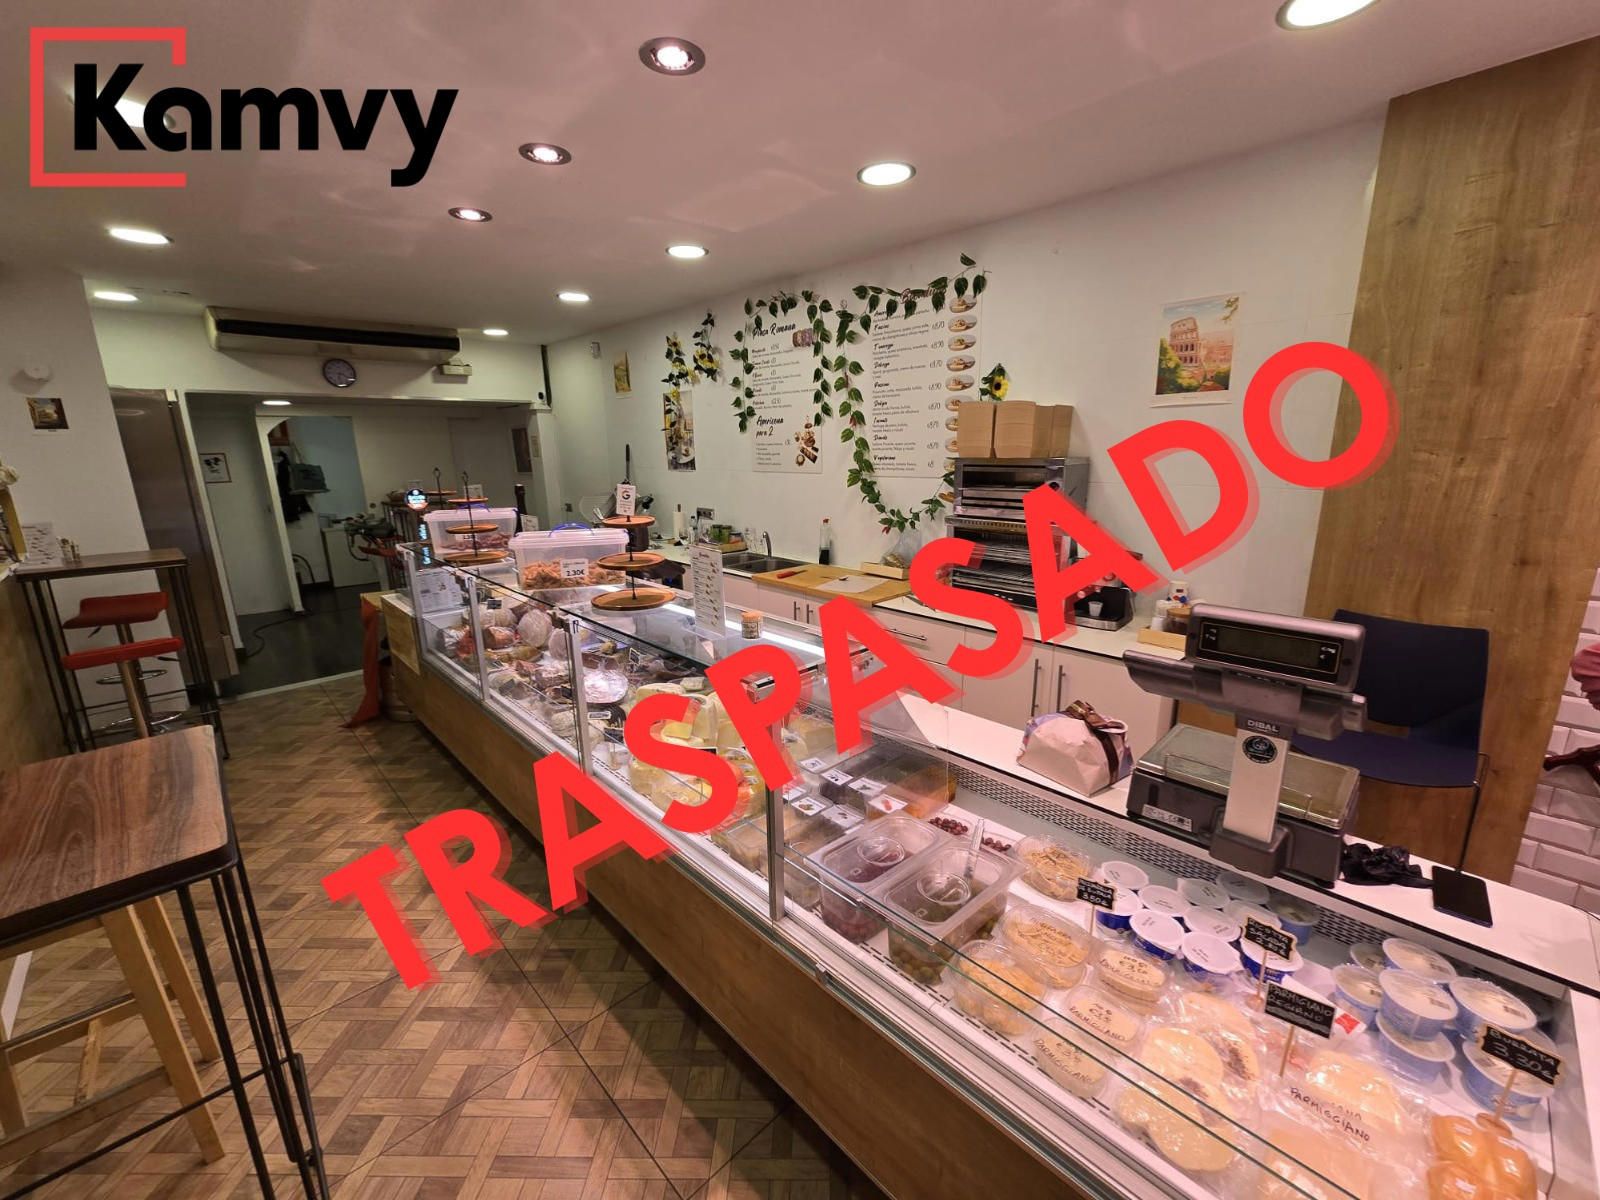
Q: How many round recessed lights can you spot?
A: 12